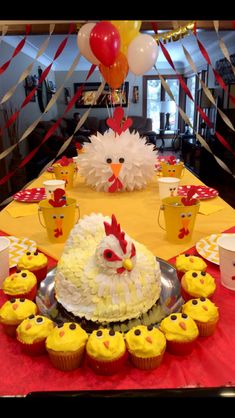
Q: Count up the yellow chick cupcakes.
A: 11